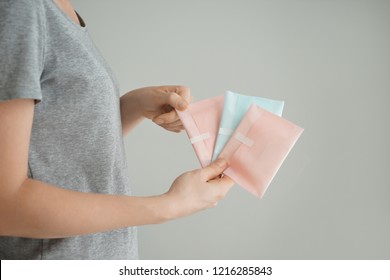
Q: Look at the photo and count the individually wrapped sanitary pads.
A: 3